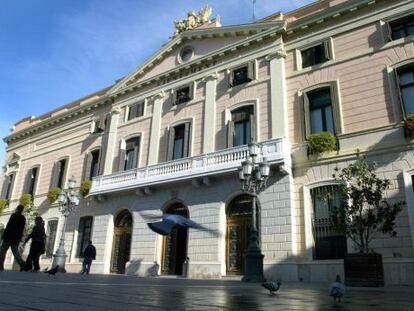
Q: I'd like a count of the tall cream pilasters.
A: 4